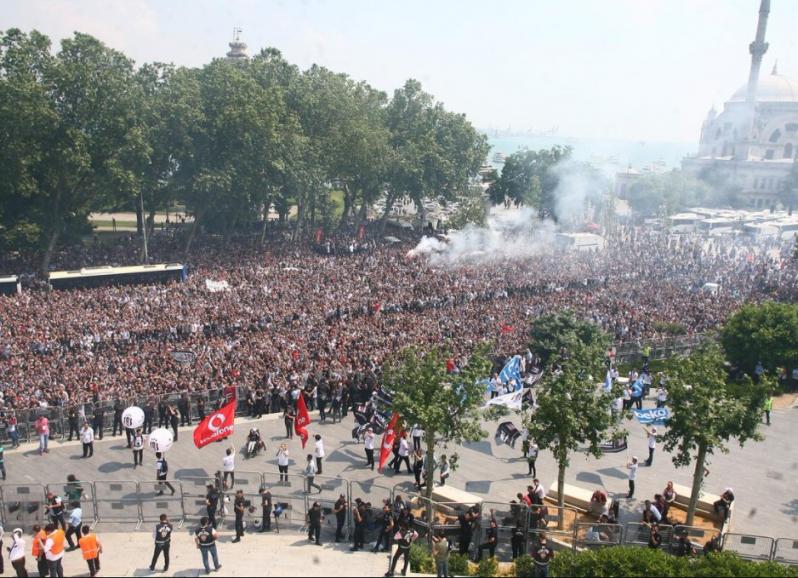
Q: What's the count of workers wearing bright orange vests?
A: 3